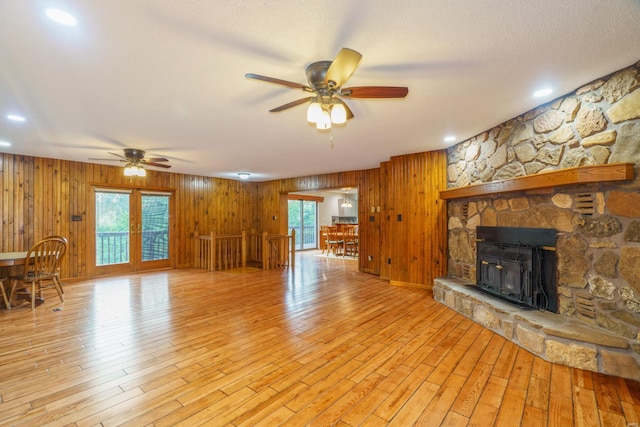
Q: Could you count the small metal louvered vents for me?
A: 4